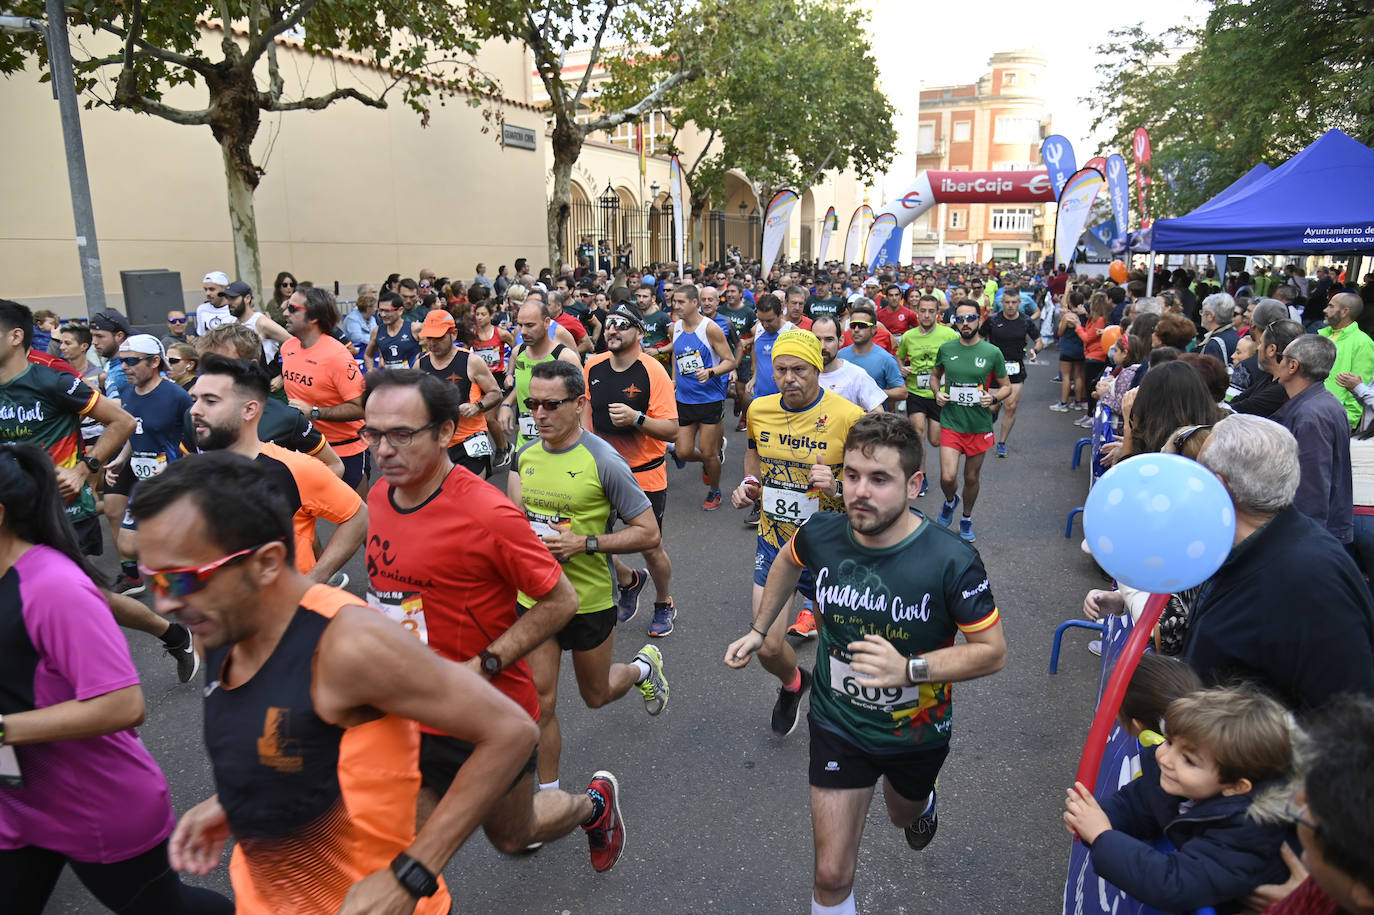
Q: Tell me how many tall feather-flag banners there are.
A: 10